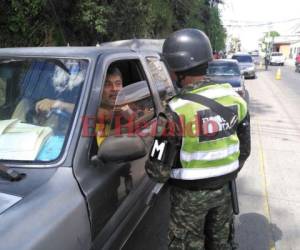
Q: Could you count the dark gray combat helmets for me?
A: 1